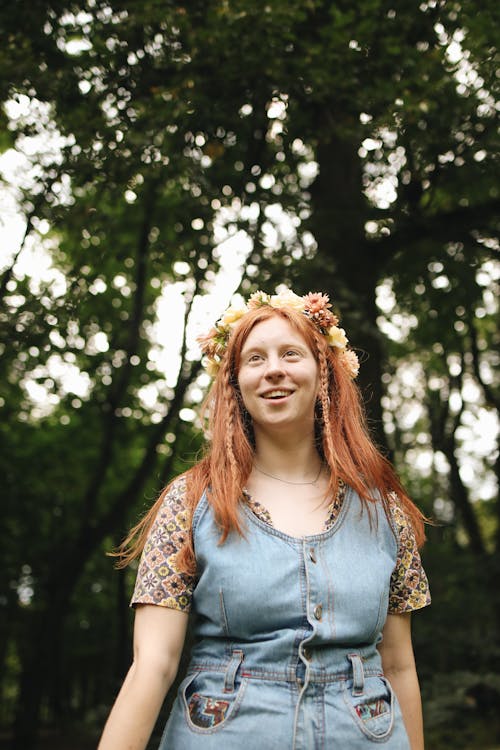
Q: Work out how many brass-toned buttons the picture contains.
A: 3